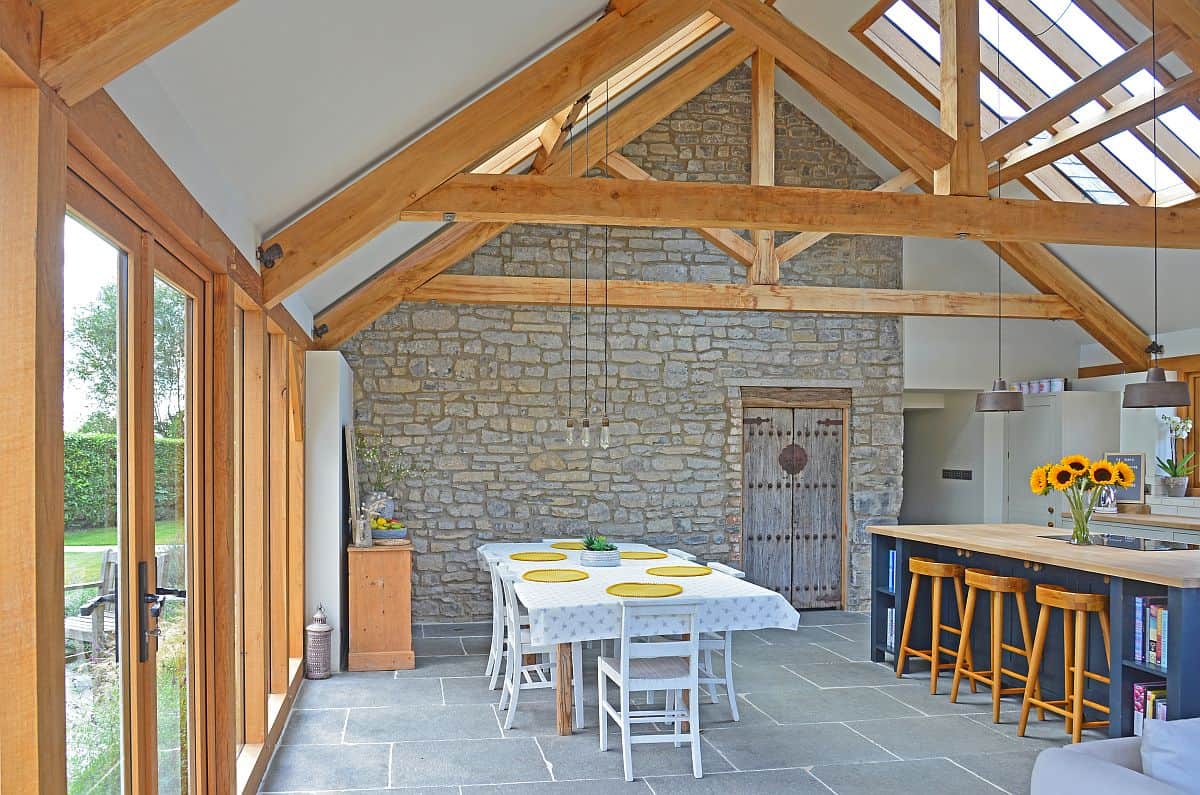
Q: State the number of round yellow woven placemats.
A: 6